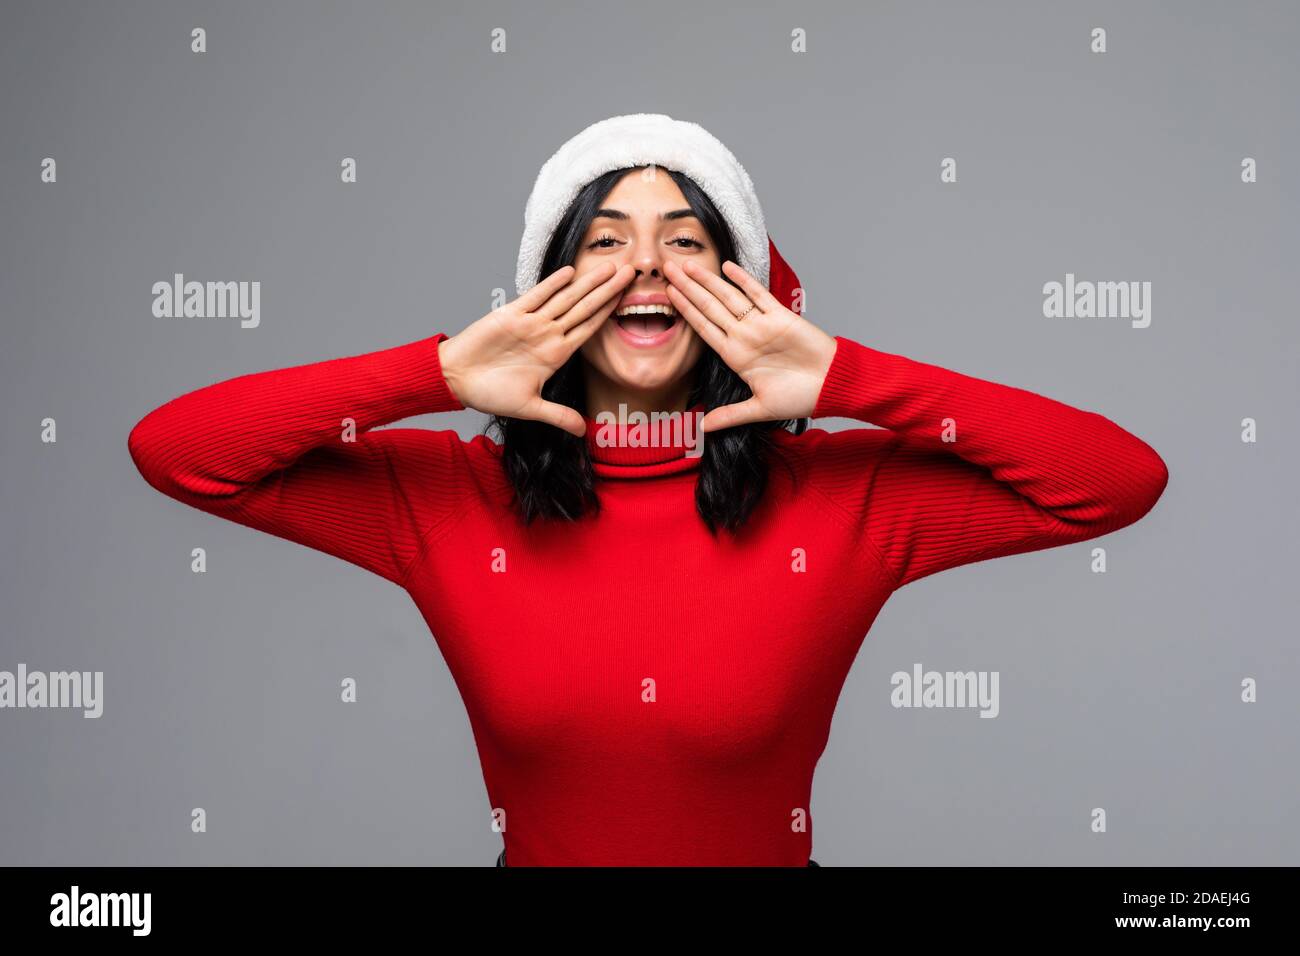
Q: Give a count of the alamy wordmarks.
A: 6